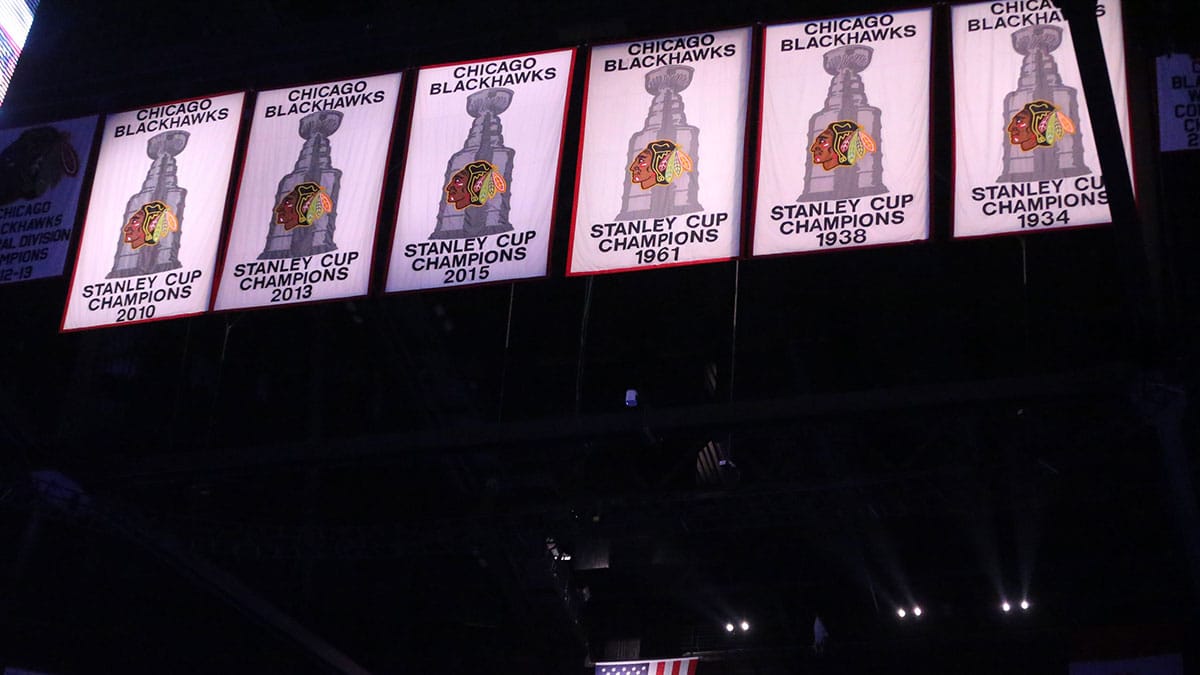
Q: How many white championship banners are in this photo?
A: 6